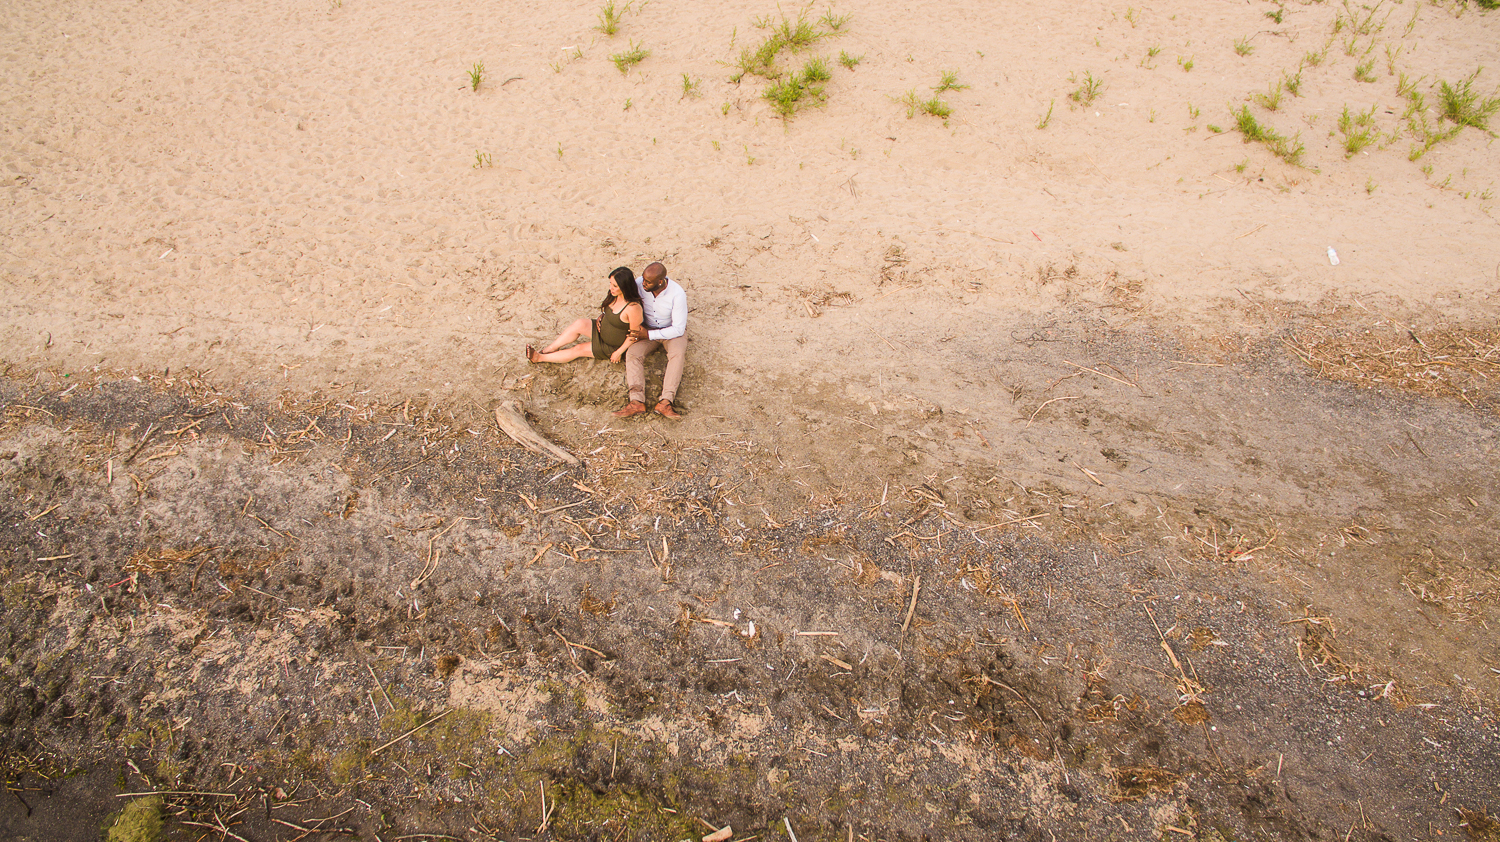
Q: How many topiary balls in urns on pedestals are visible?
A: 0